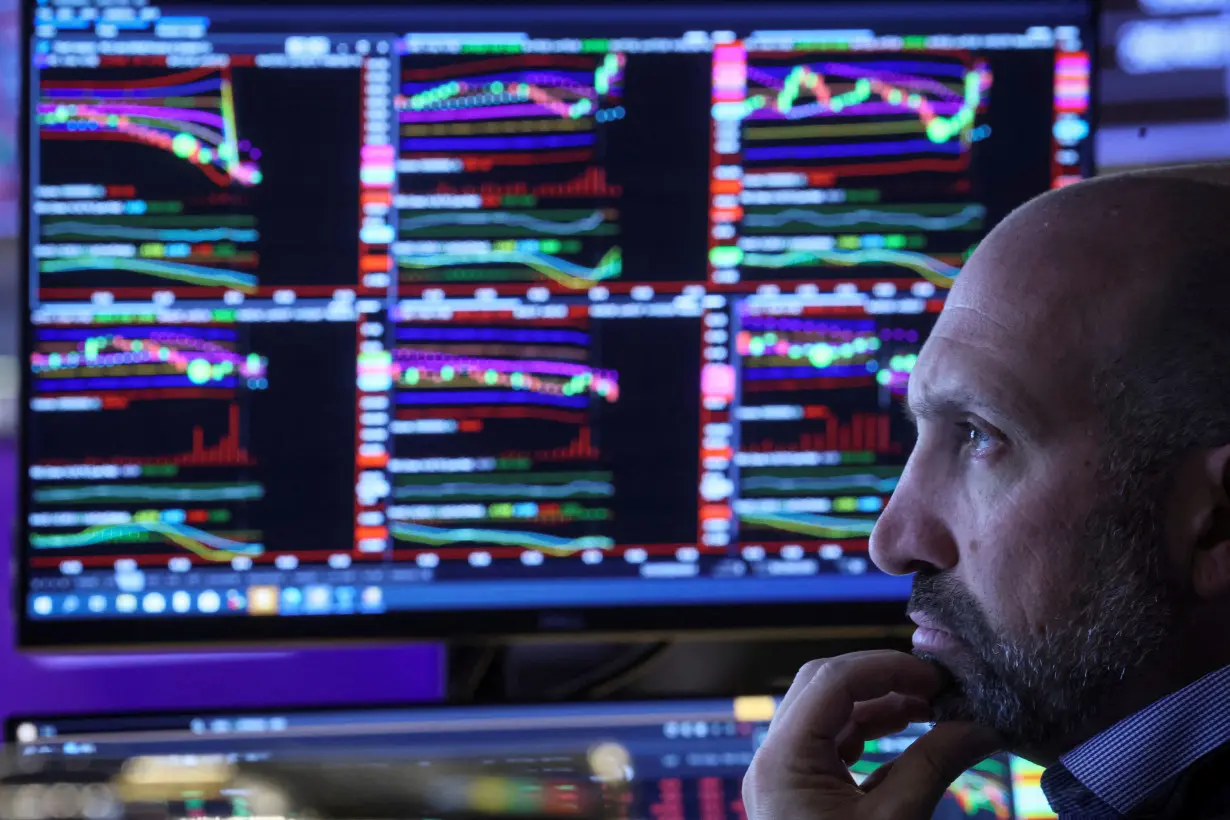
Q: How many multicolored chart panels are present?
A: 6